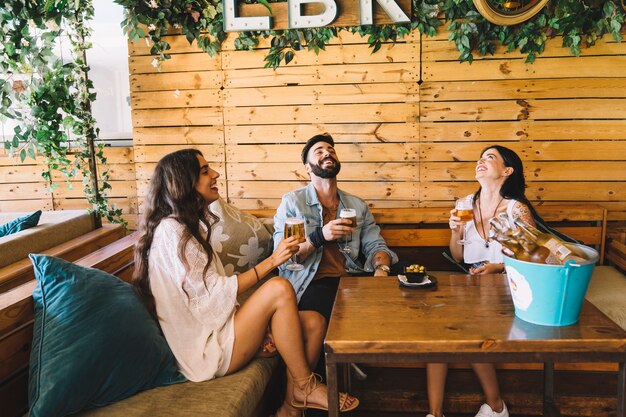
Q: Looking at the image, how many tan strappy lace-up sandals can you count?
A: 1